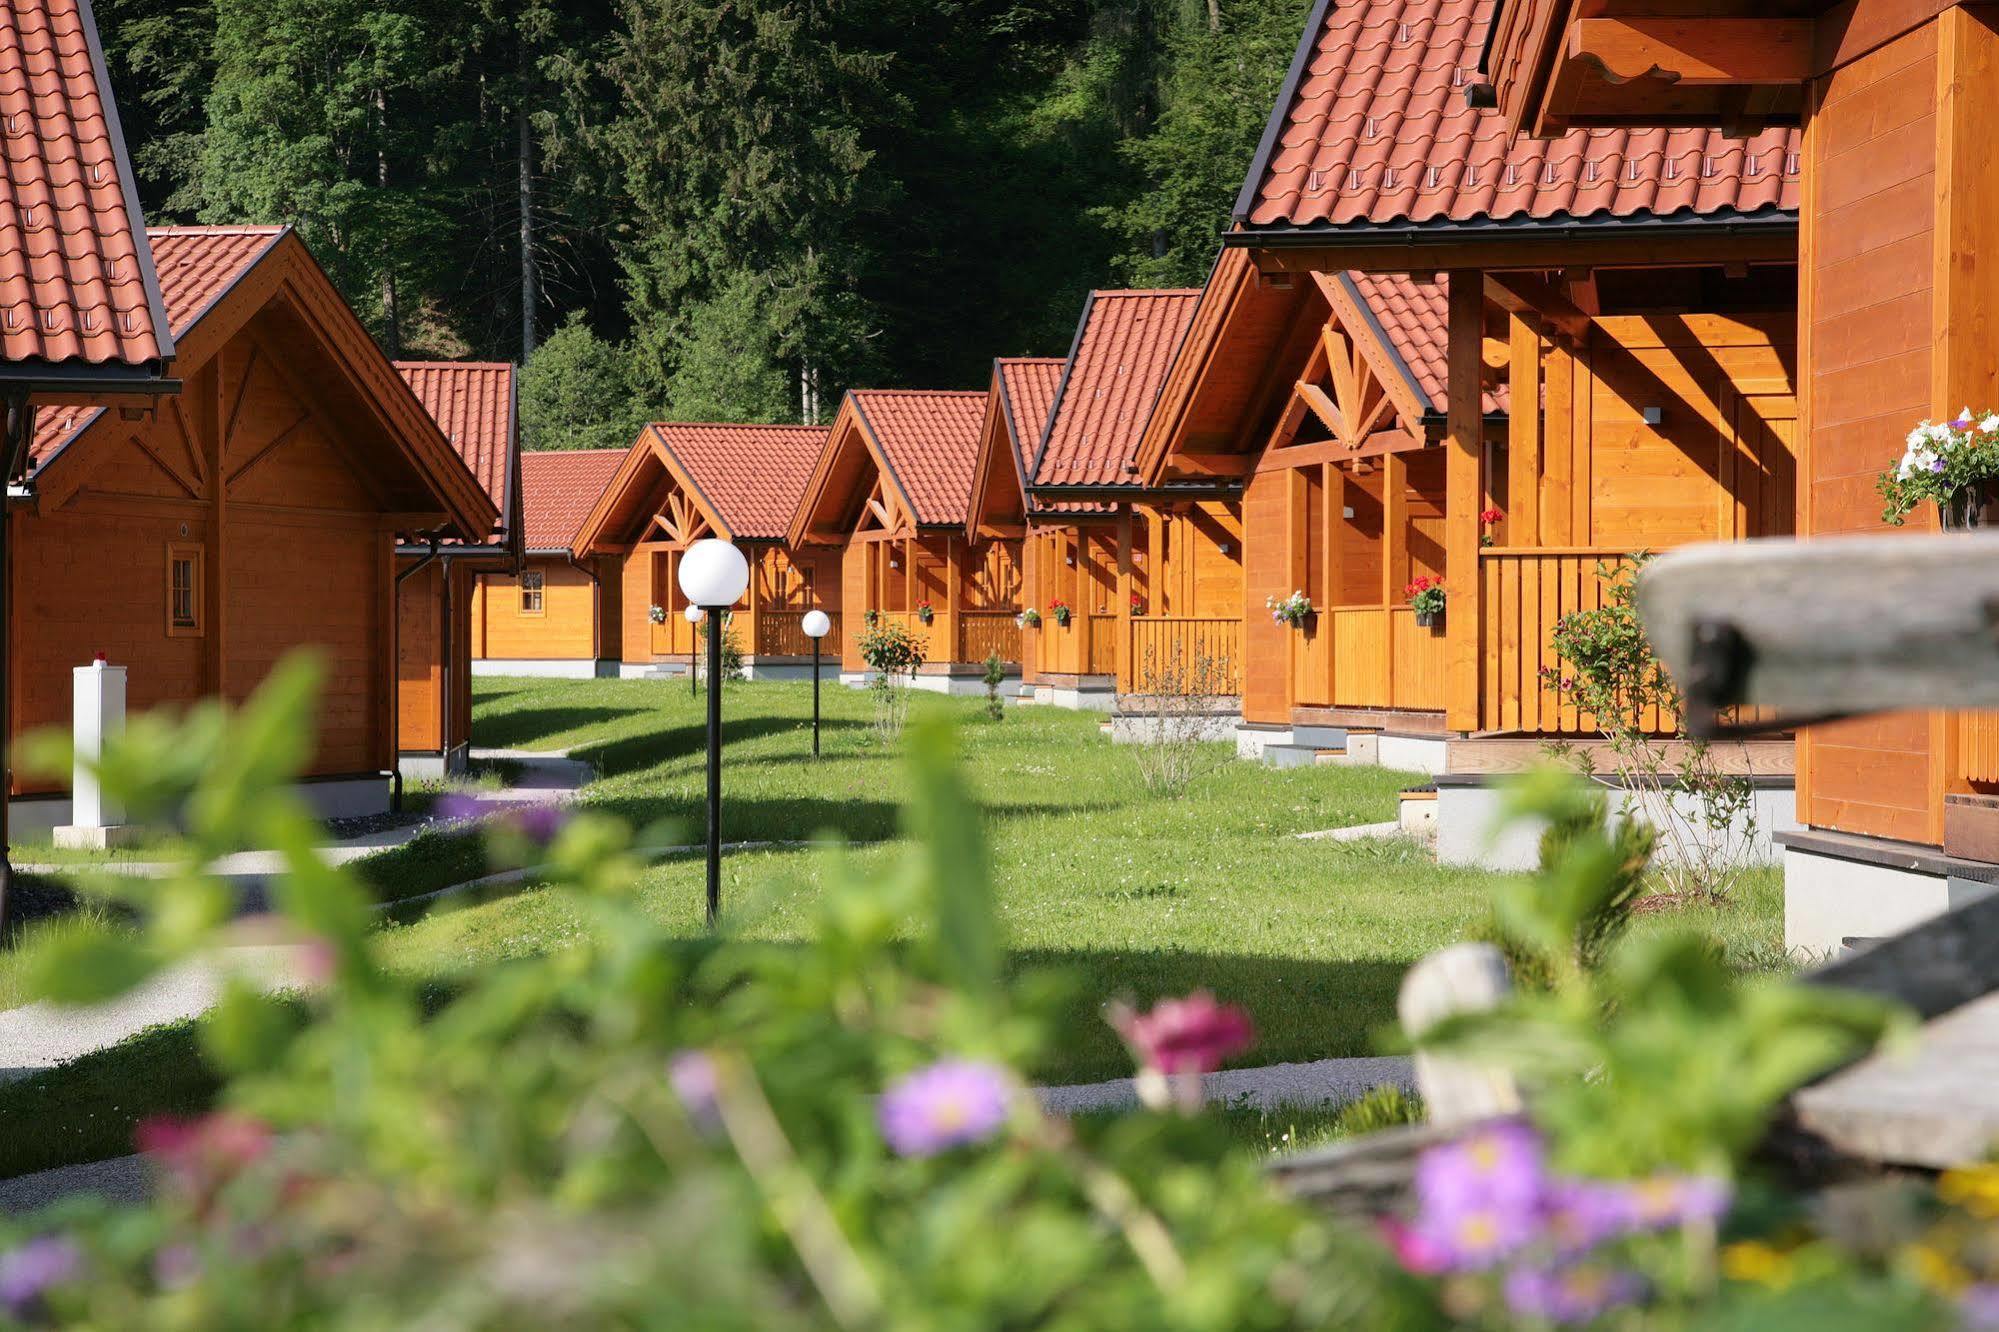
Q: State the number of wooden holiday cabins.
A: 11